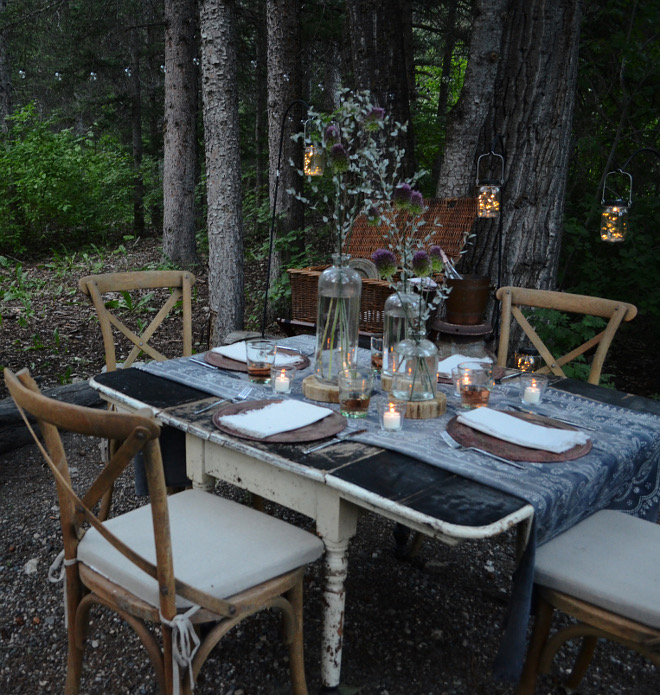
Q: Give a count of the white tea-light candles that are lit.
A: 4